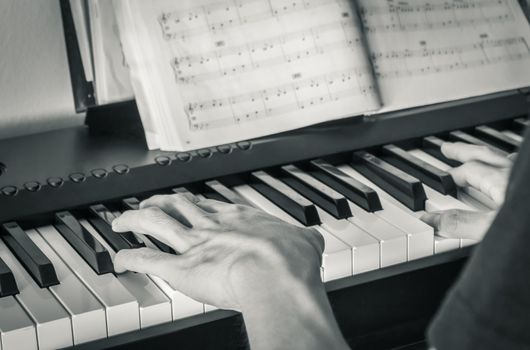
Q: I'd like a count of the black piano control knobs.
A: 11